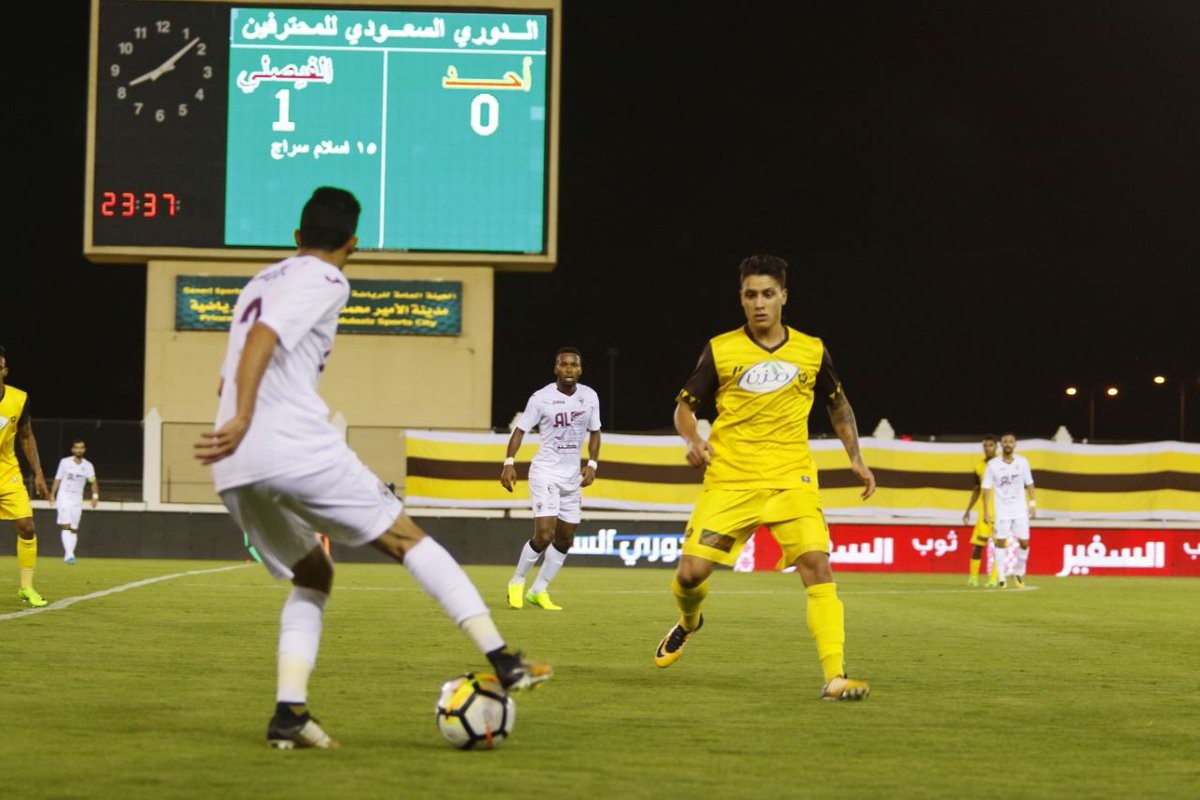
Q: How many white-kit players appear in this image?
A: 4